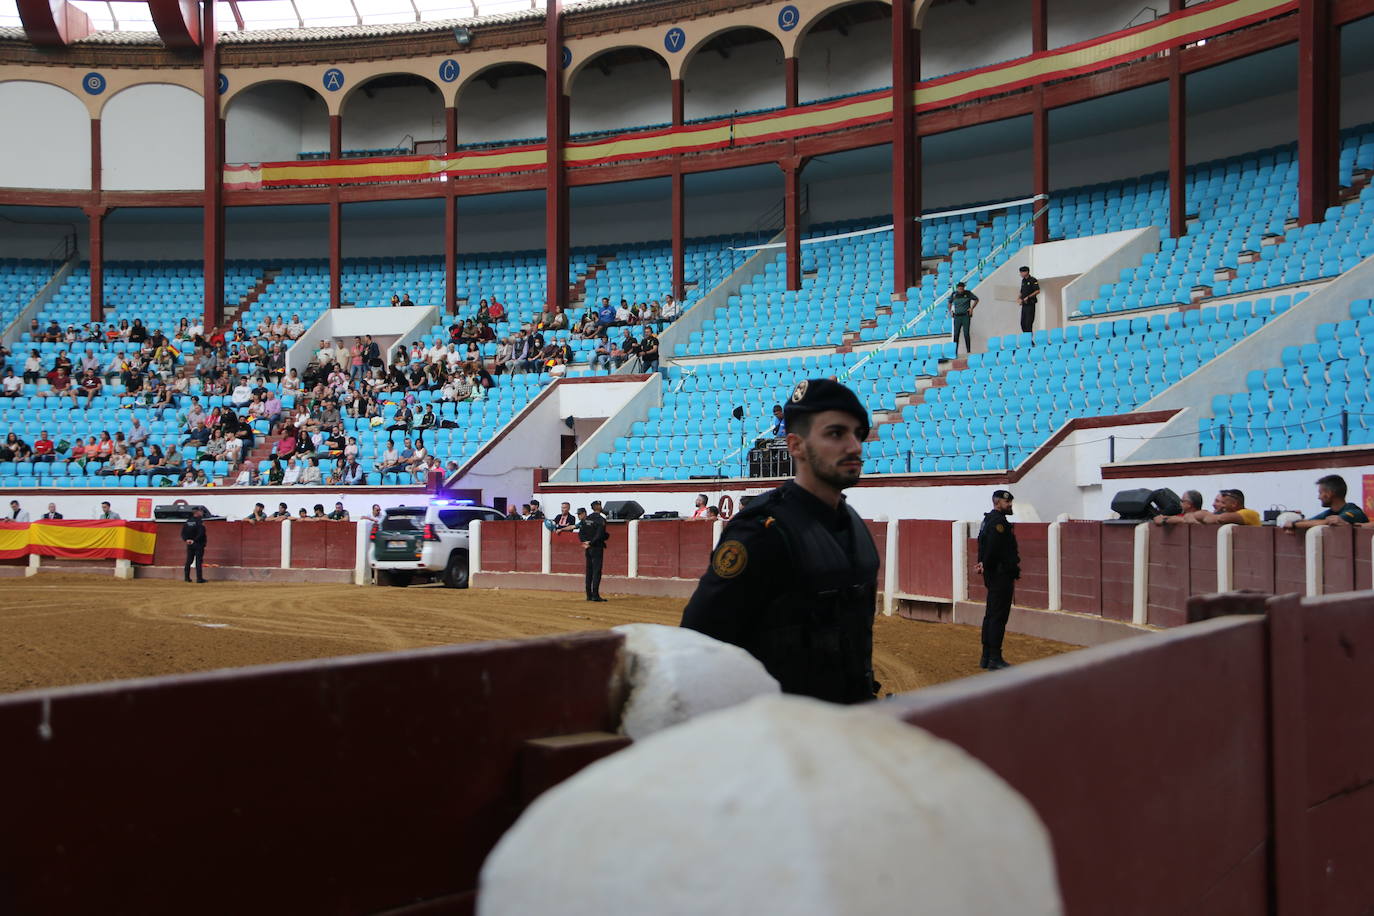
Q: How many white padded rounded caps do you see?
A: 2